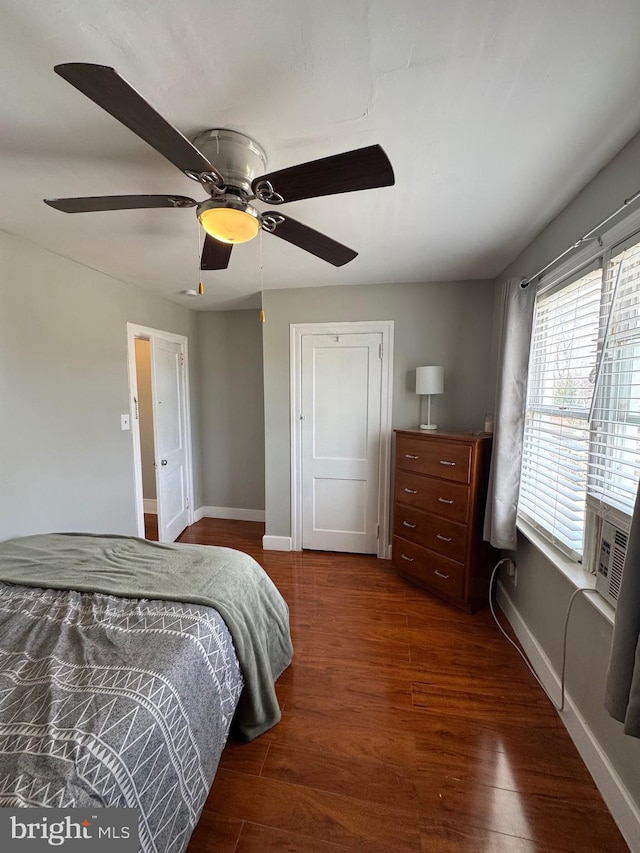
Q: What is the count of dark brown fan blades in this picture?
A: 5